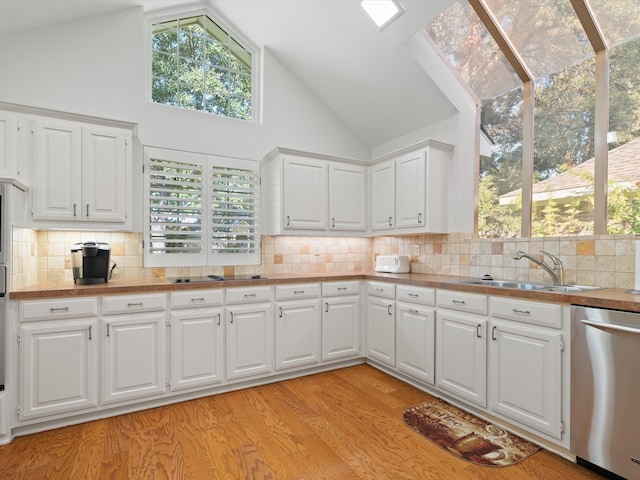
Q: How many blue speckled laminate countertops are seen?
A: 0